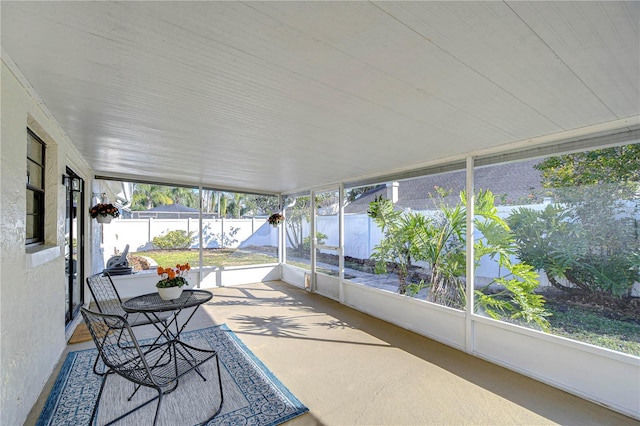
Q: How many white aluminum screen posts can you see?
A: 5